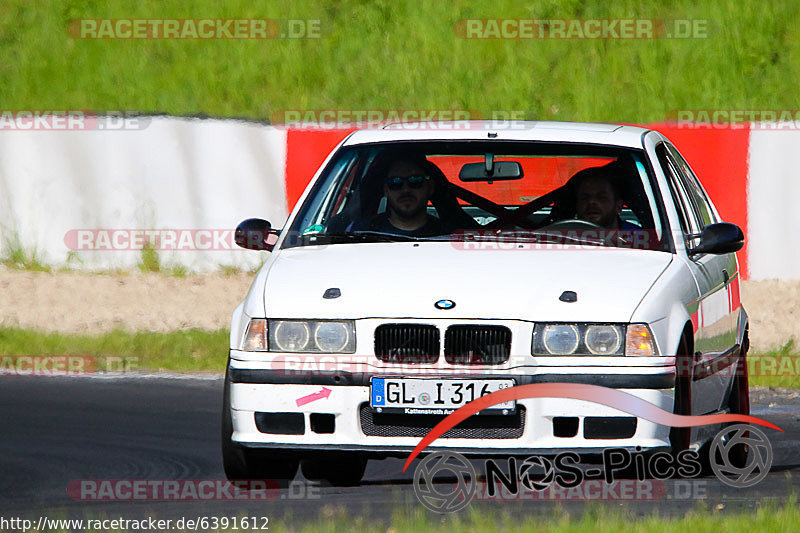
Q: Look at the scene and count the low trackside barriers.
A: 1